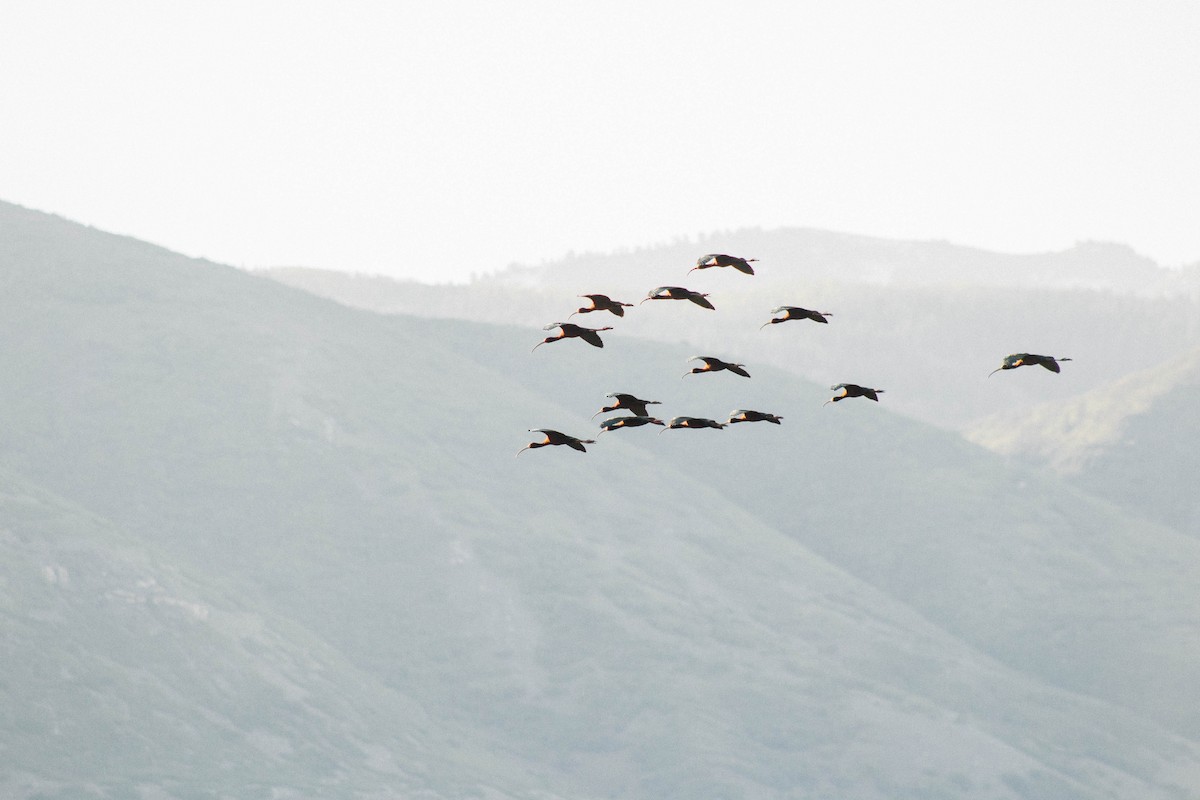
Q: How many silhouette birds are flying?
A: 13